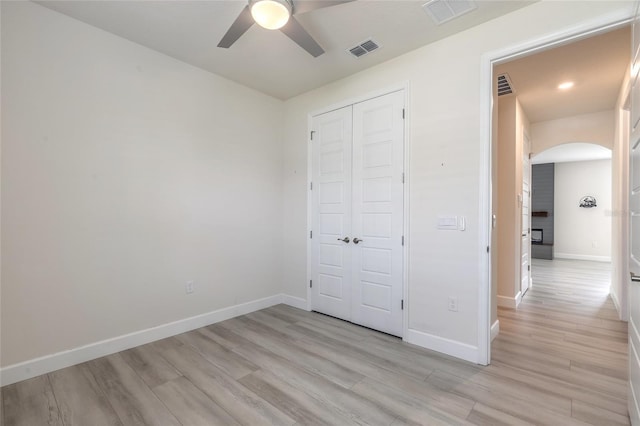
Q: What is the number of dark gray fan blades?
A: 3